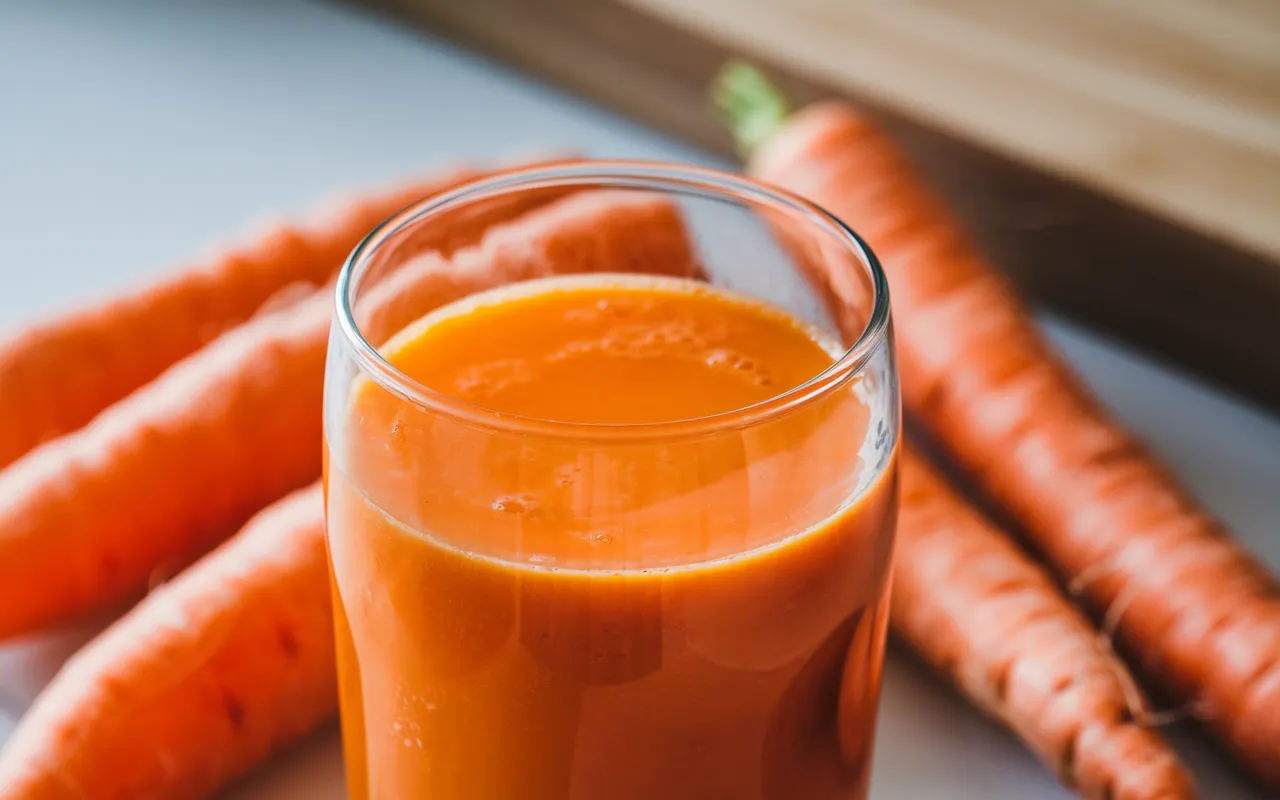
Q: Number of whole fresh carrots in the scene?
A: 5